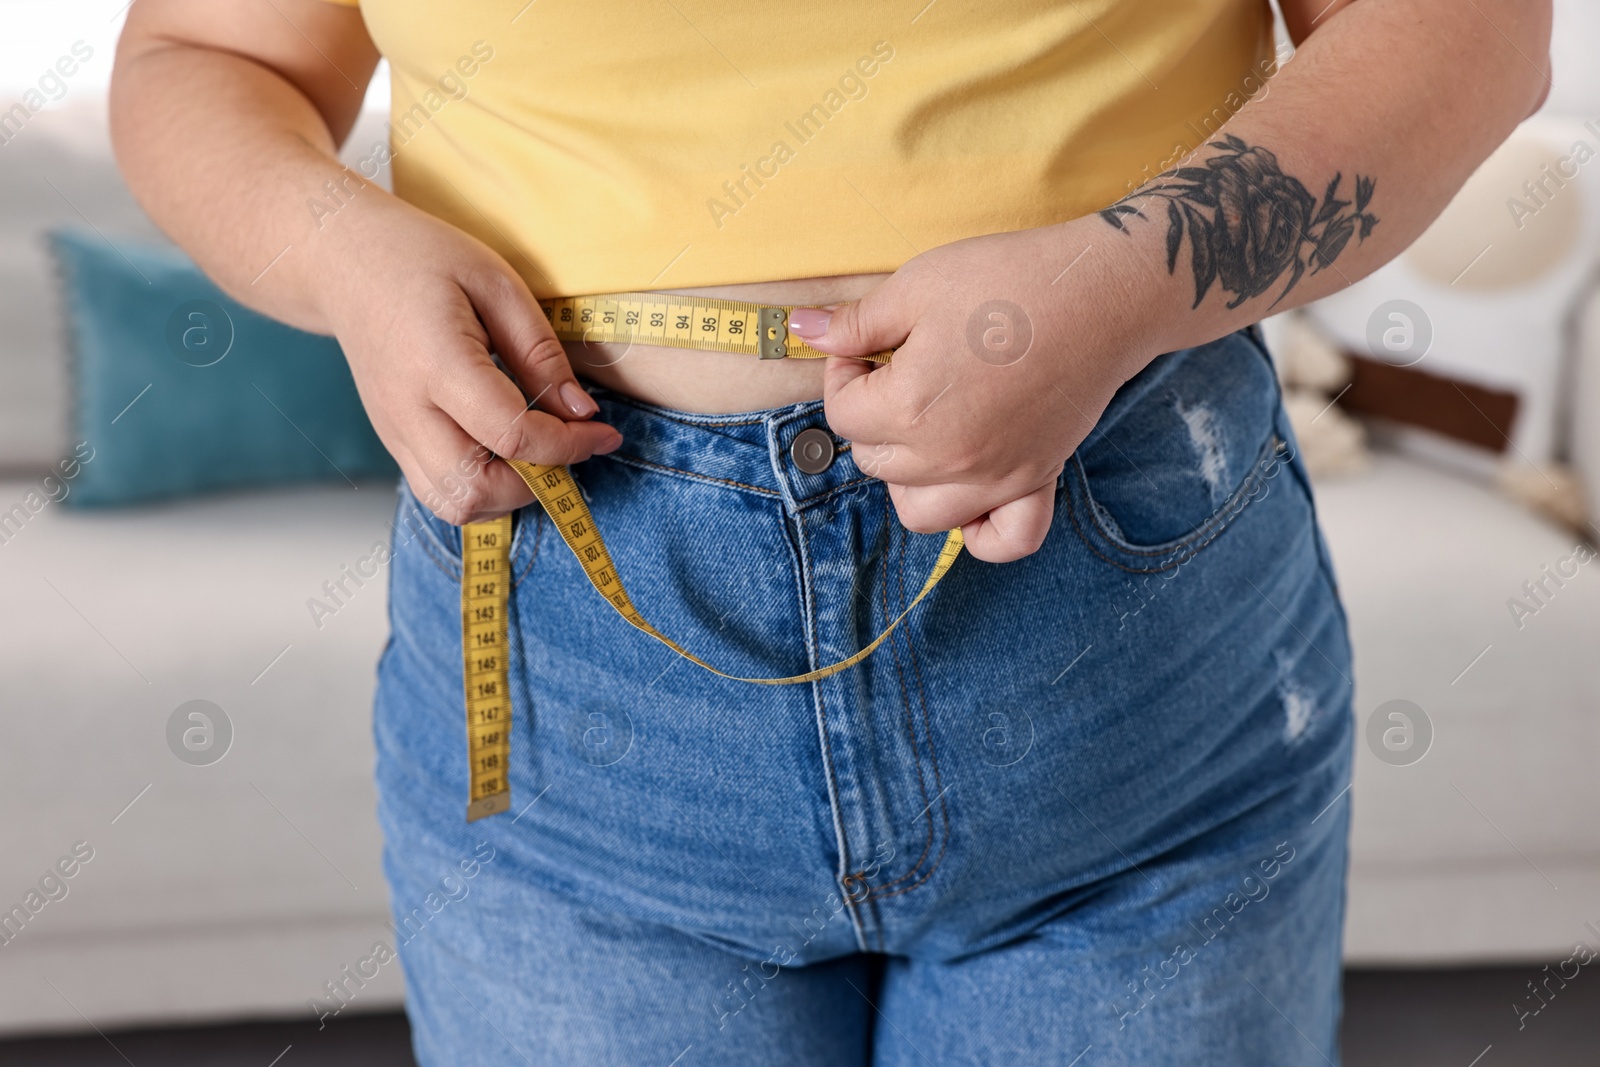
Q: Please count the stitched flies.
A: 1